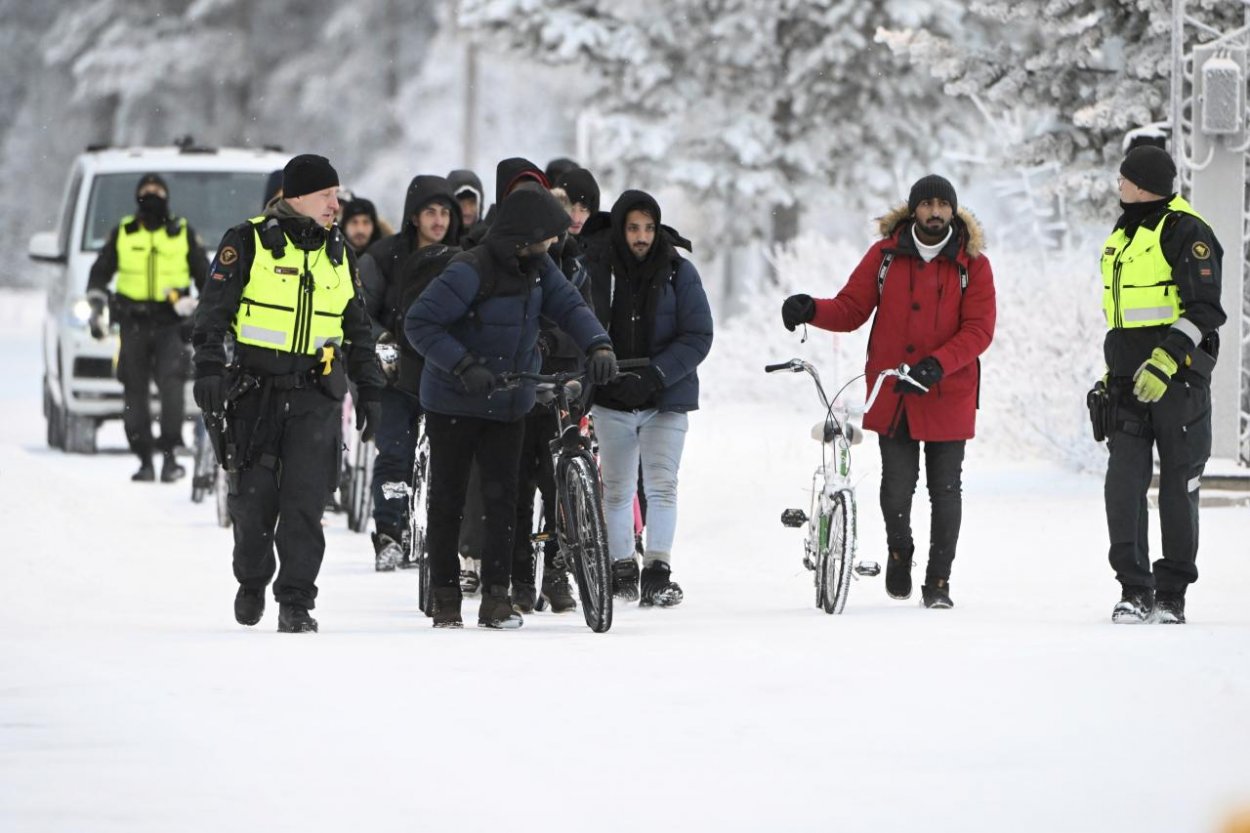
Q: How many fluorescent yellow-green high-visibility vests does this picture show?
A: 3